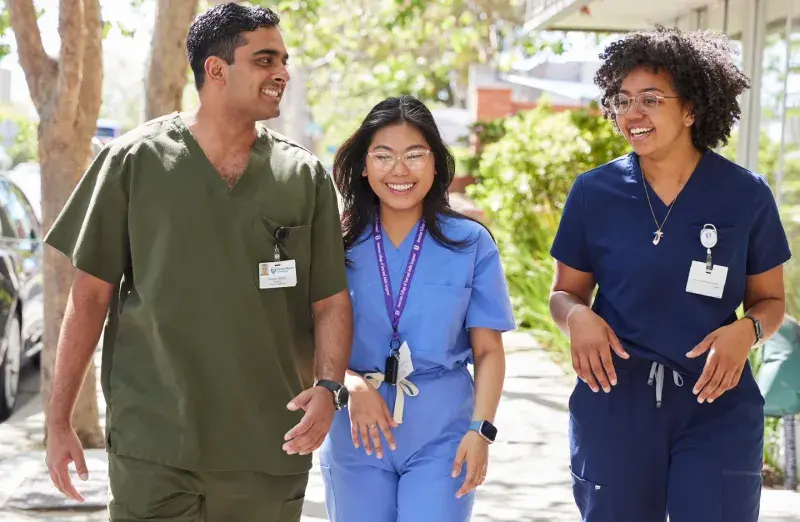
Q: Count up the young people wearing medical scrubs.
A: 3